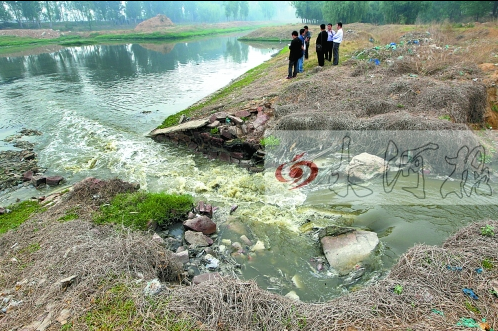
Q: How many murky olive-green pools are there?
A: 1